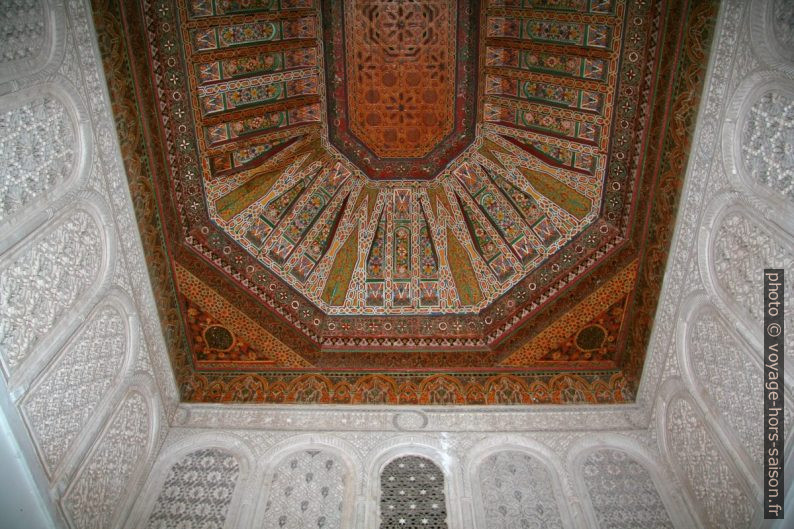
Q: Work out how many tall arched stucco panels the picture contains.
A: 15